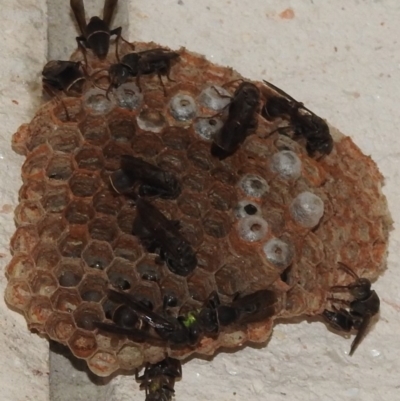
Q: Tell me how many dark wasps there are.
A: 11